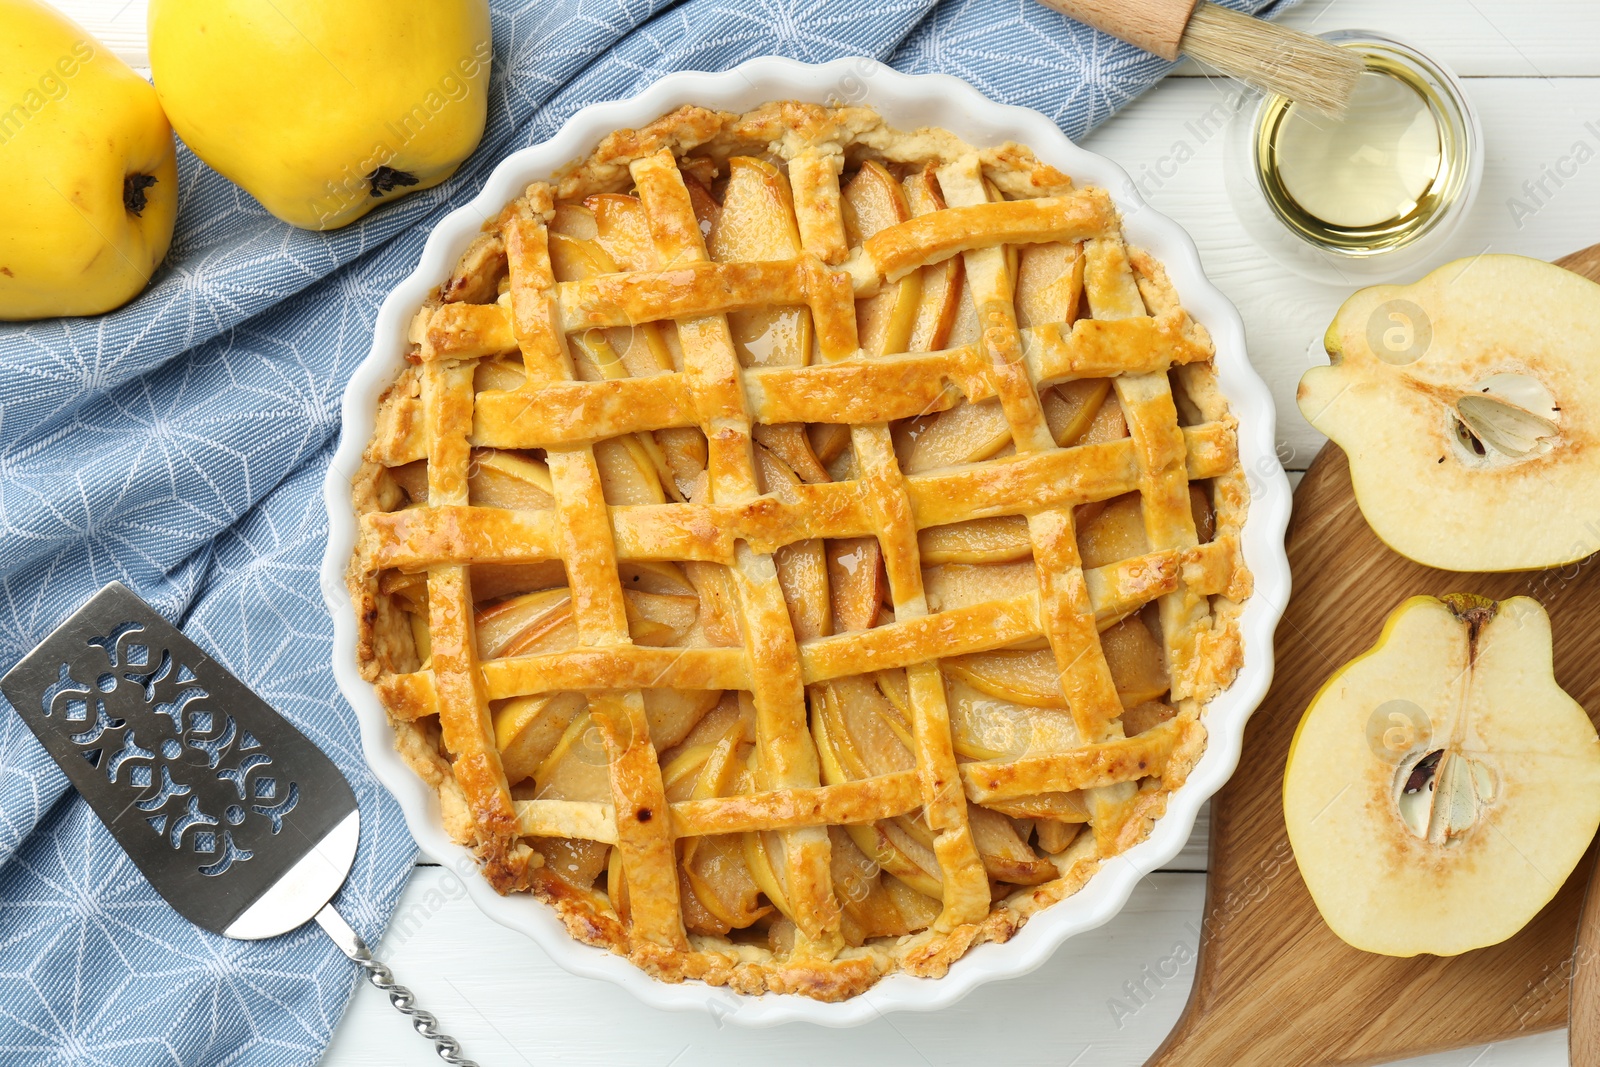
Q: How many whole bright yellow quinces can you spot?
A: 2